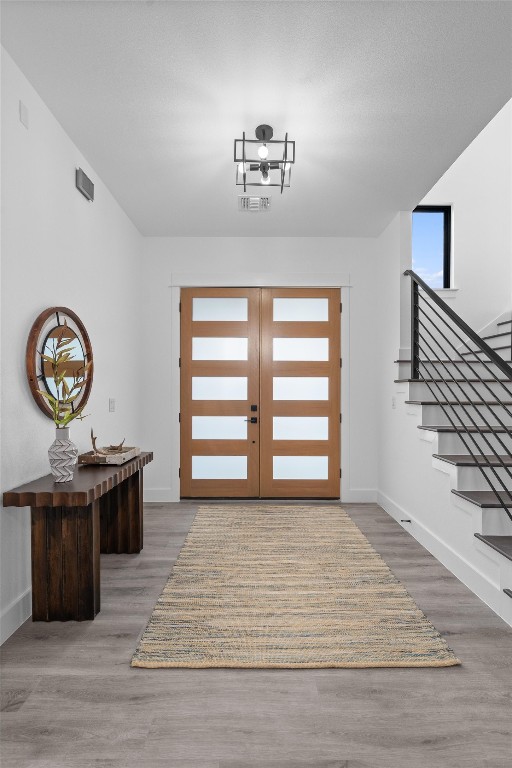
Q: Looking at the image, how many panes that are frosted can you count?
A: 10